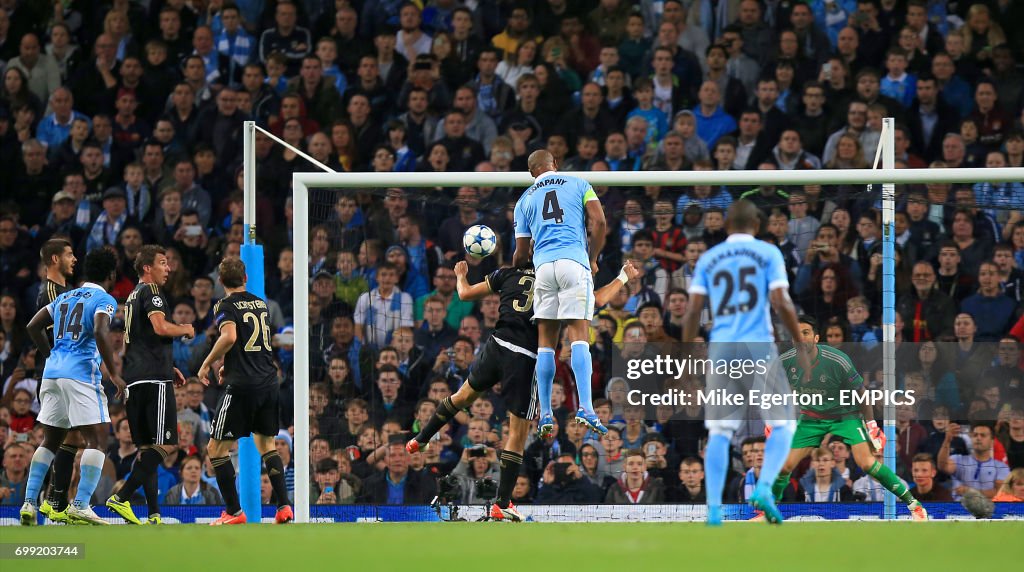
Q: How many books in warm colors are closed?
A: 0